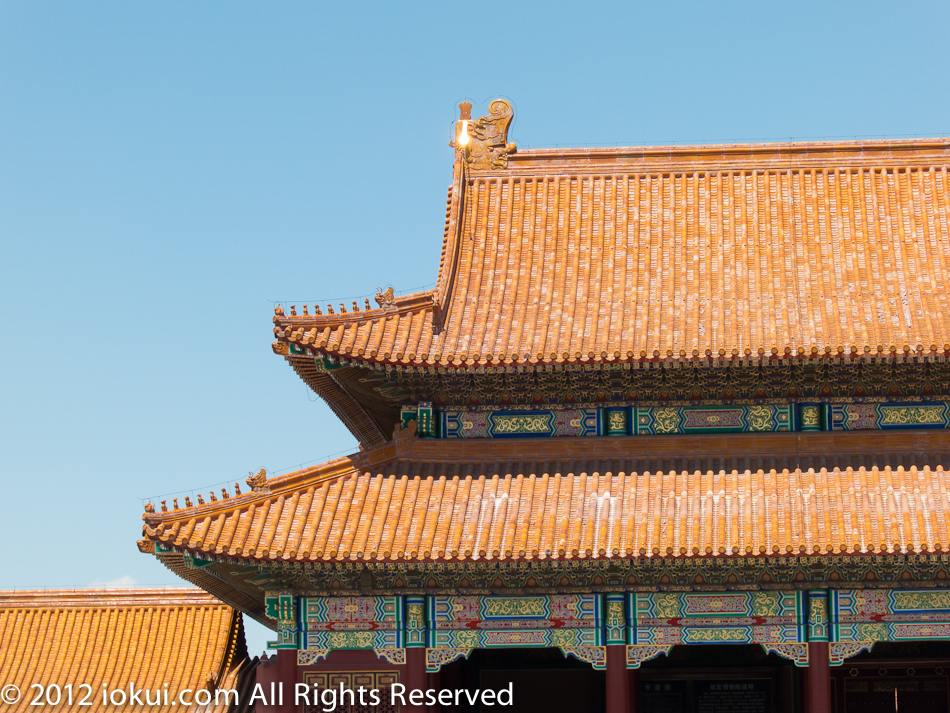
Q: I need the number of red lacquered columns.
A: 4